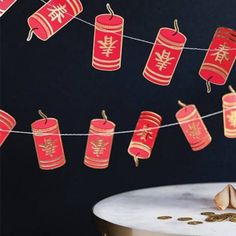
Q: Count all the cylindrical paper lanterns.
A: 11